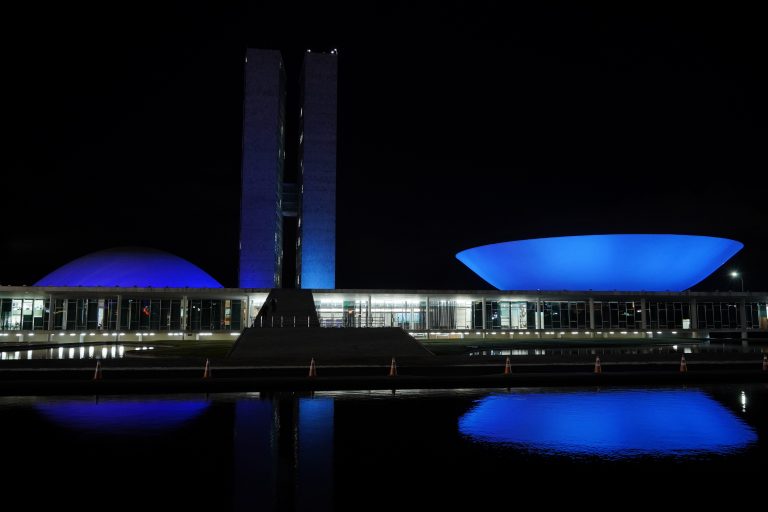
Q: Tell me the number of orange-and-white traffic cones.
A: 8